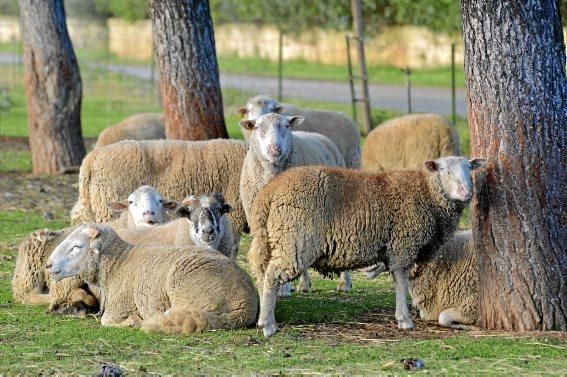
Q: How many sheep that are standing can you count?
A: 6